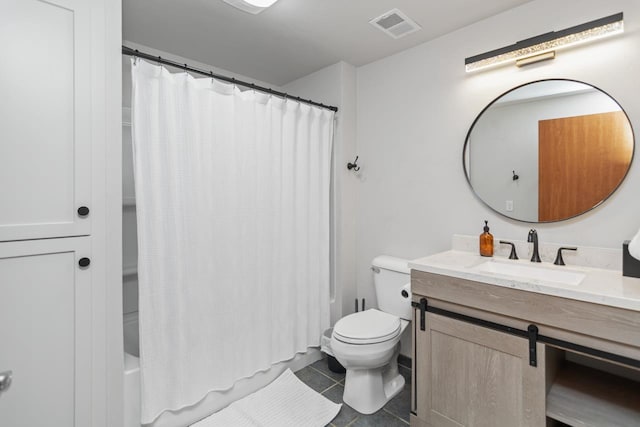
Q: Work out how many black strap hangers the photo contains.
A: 2